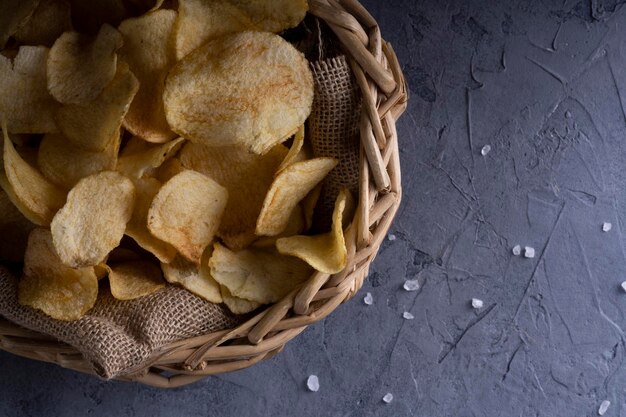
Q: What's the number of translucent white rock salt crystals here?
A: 13